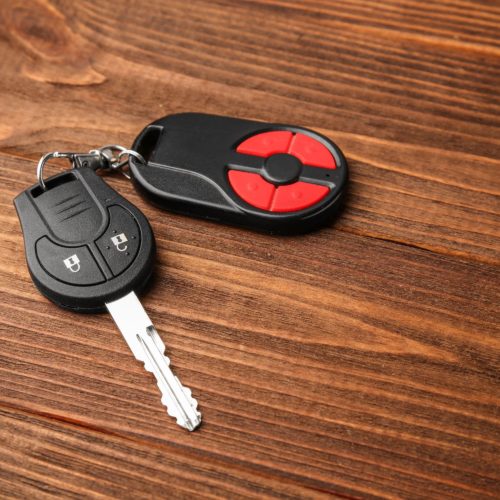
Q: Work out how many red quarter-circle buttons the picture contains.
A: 4